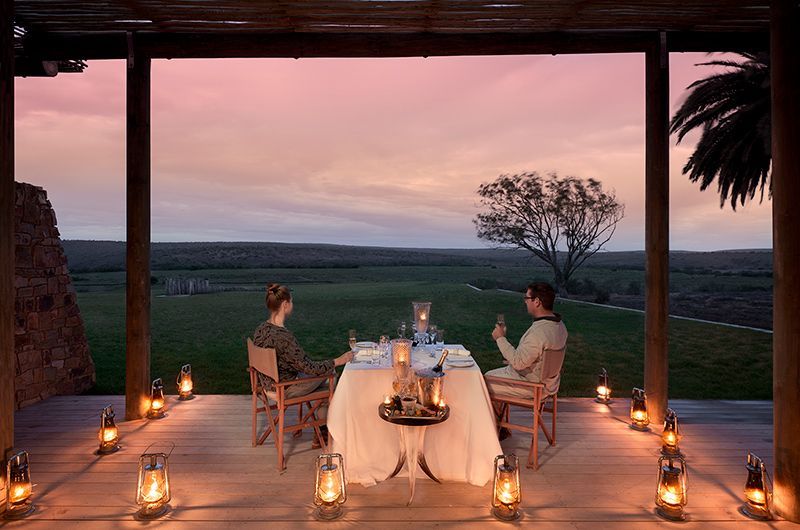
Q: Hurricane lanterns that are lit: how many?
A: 12